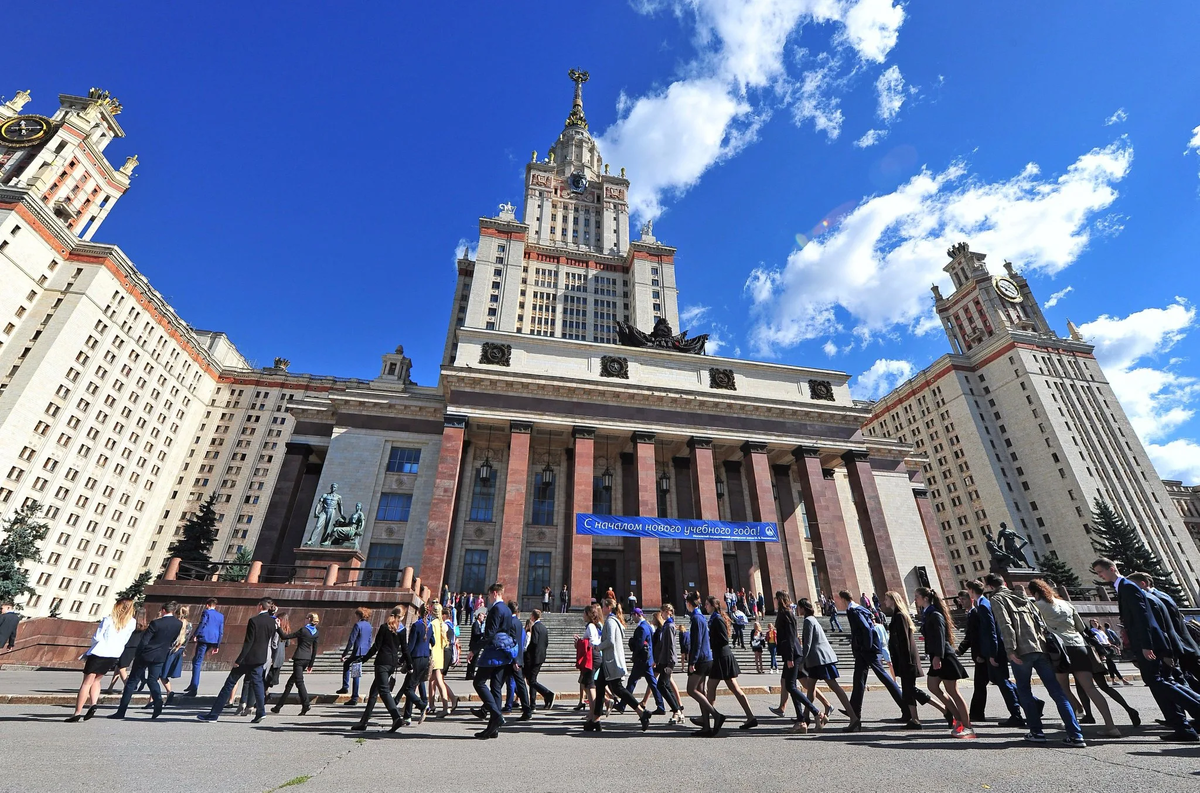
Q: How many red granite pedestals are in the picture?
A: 2